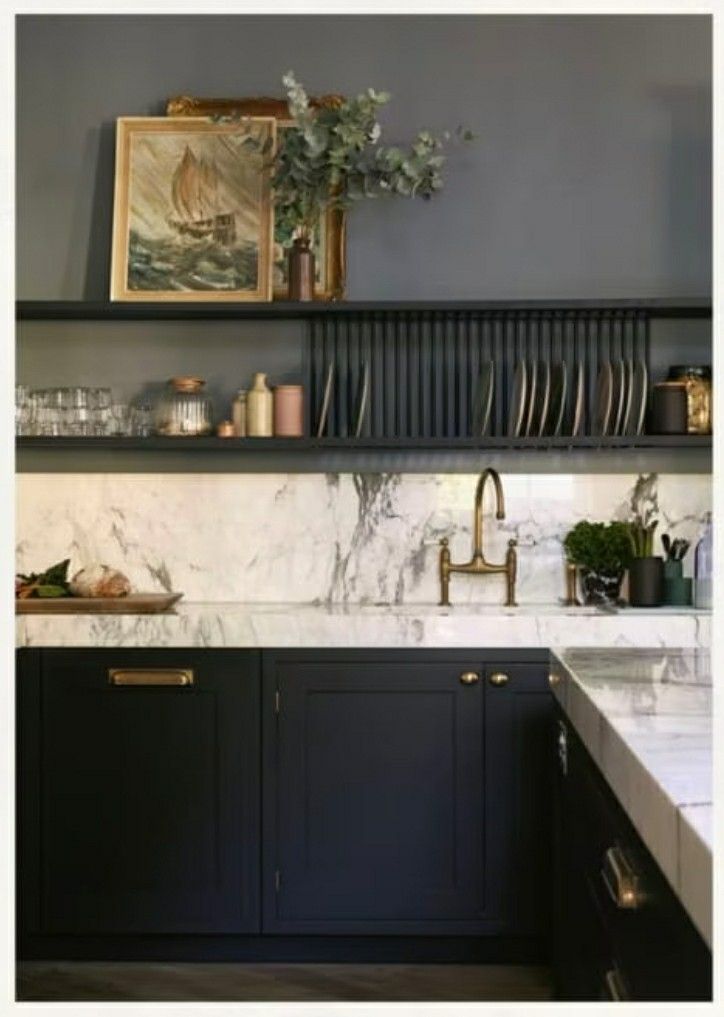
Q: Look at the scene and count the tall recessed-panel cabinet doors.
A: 3